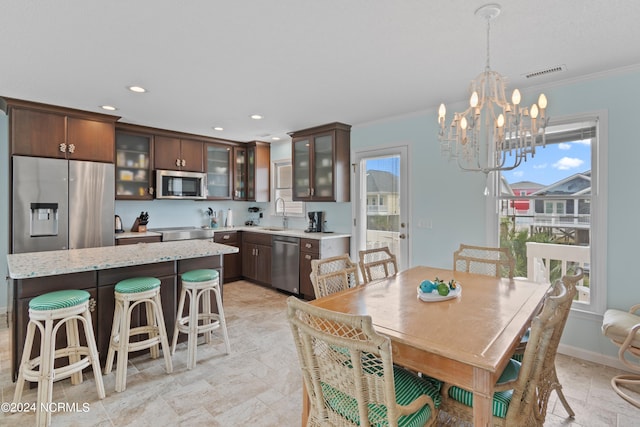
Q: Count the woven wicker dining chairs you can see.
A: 6